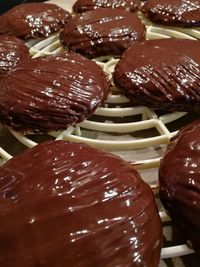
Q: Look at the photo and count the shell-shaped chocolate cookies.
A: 9